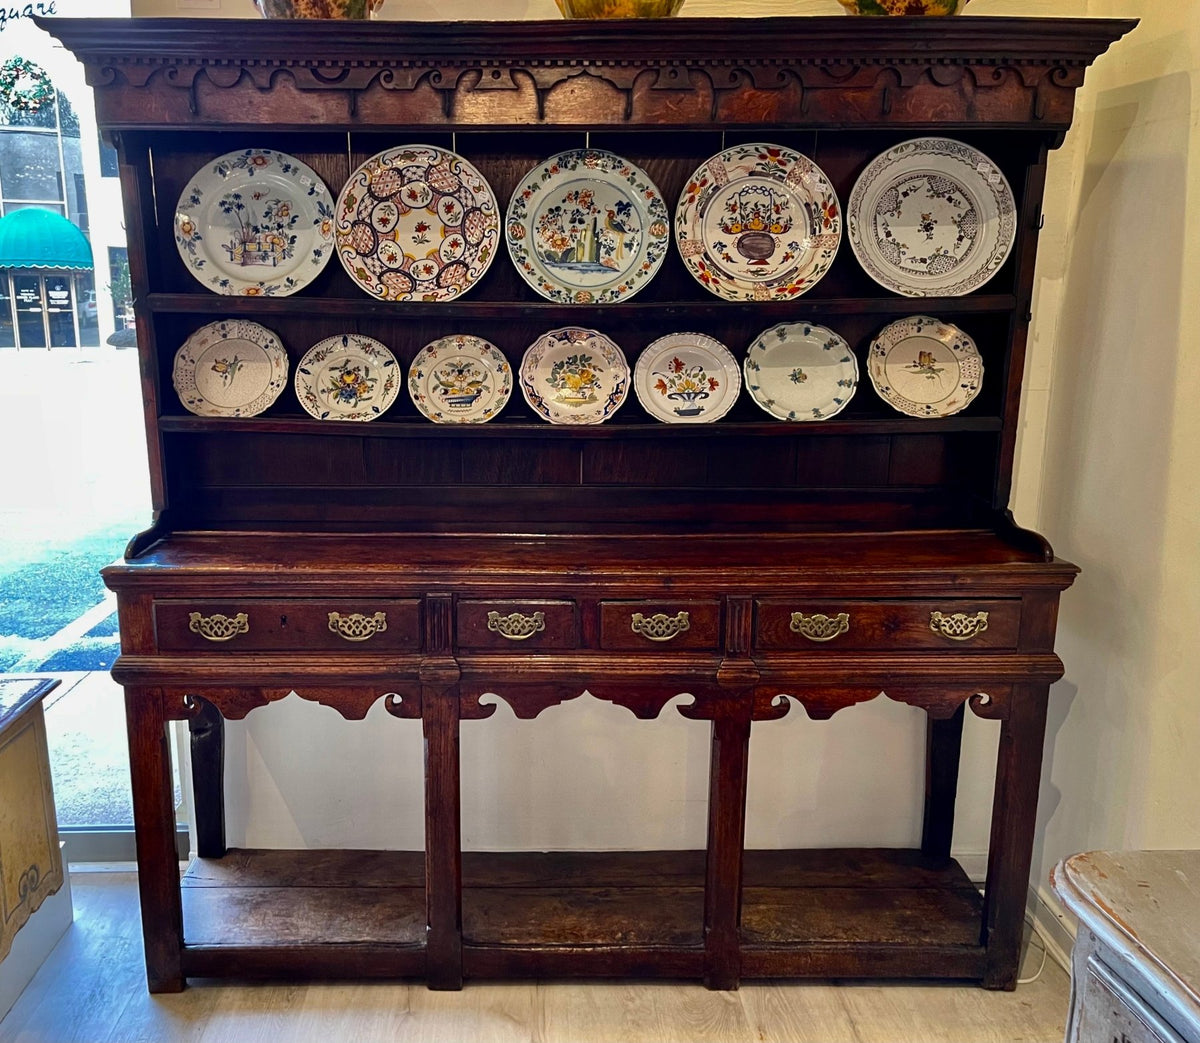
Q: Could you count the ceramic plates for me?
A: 12